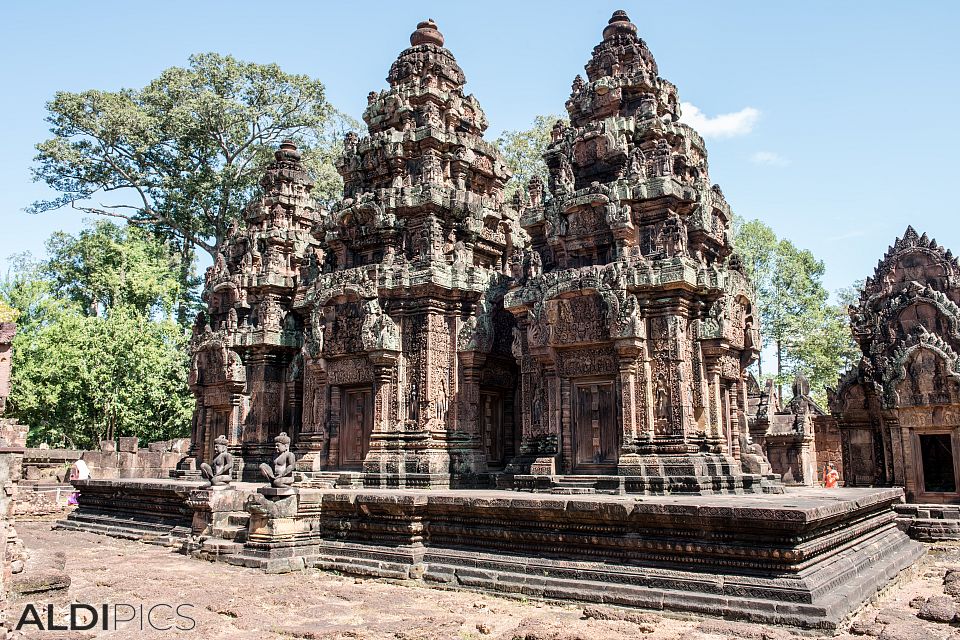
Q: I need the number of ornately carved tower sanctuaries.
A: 3